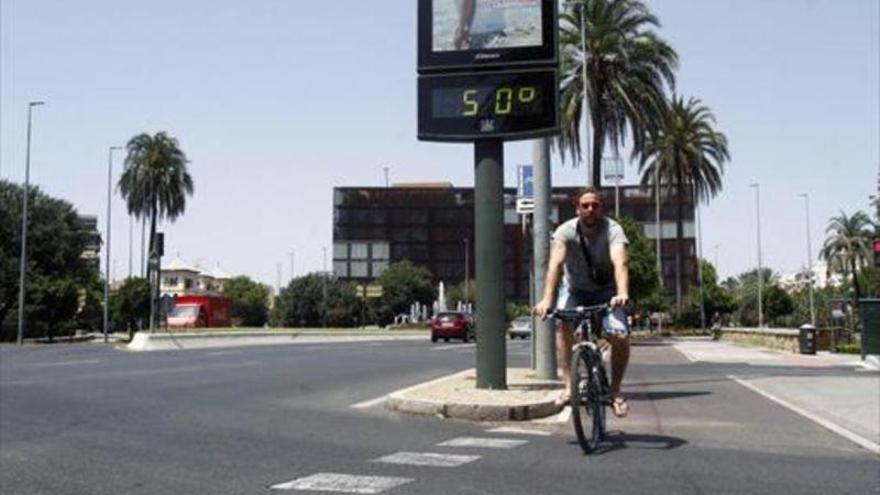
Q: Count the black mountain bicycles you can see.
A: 1